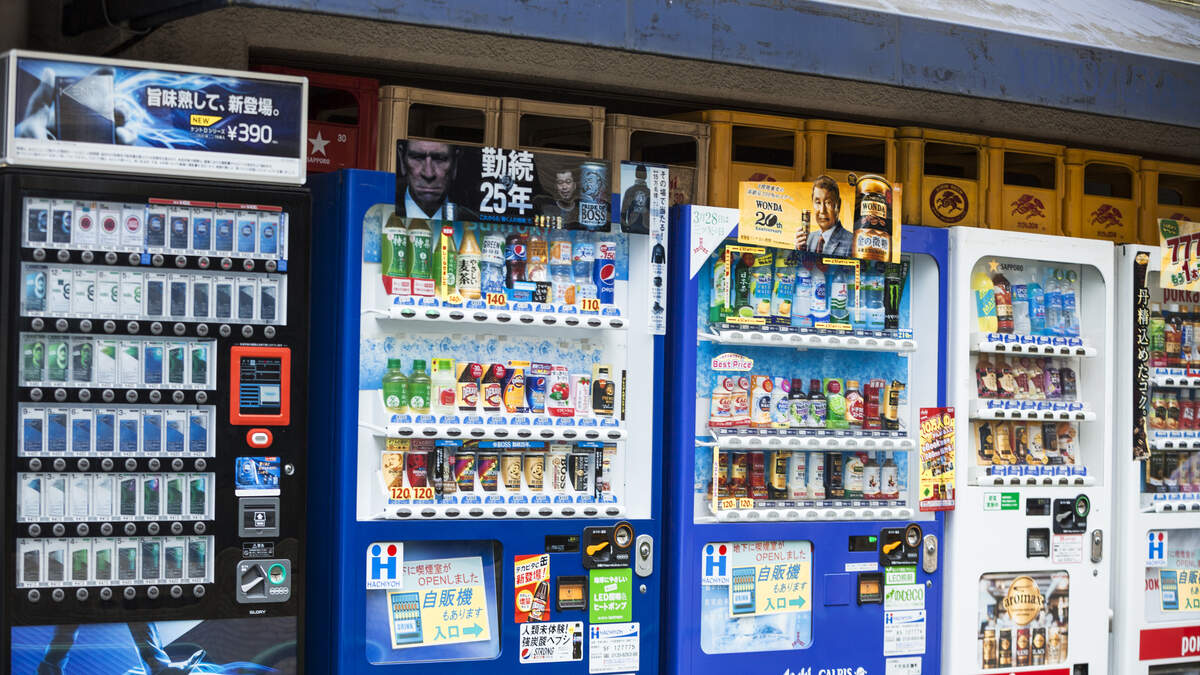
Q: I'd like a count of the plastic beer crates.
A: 10